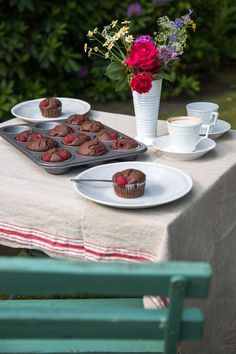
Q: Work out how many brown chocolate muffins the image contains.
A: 12